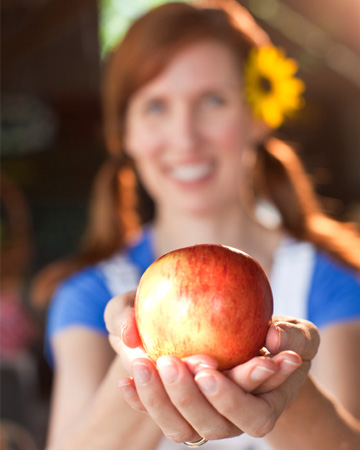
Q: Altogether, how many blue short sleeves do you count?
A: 2